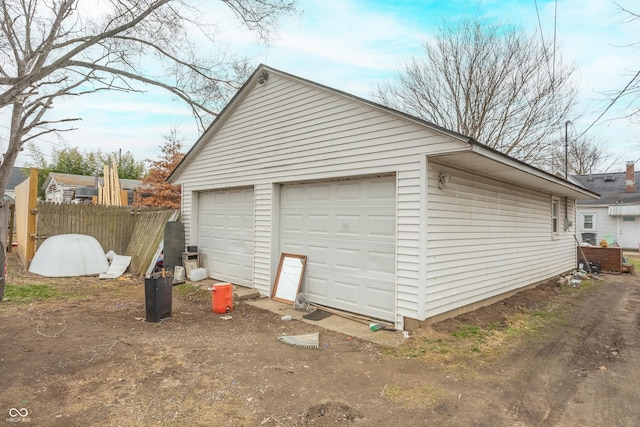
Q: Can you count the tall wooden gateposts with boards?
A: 1